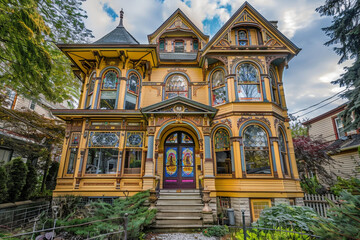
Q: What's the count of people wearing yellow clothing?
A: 0